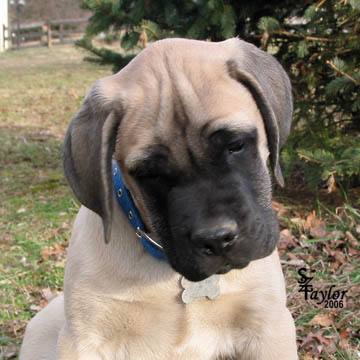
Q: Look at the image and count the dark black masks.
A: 1